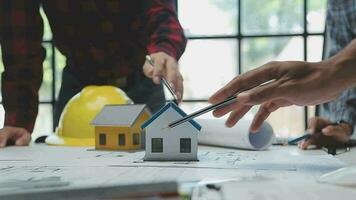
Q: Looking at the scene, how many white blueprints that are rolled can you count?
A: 1